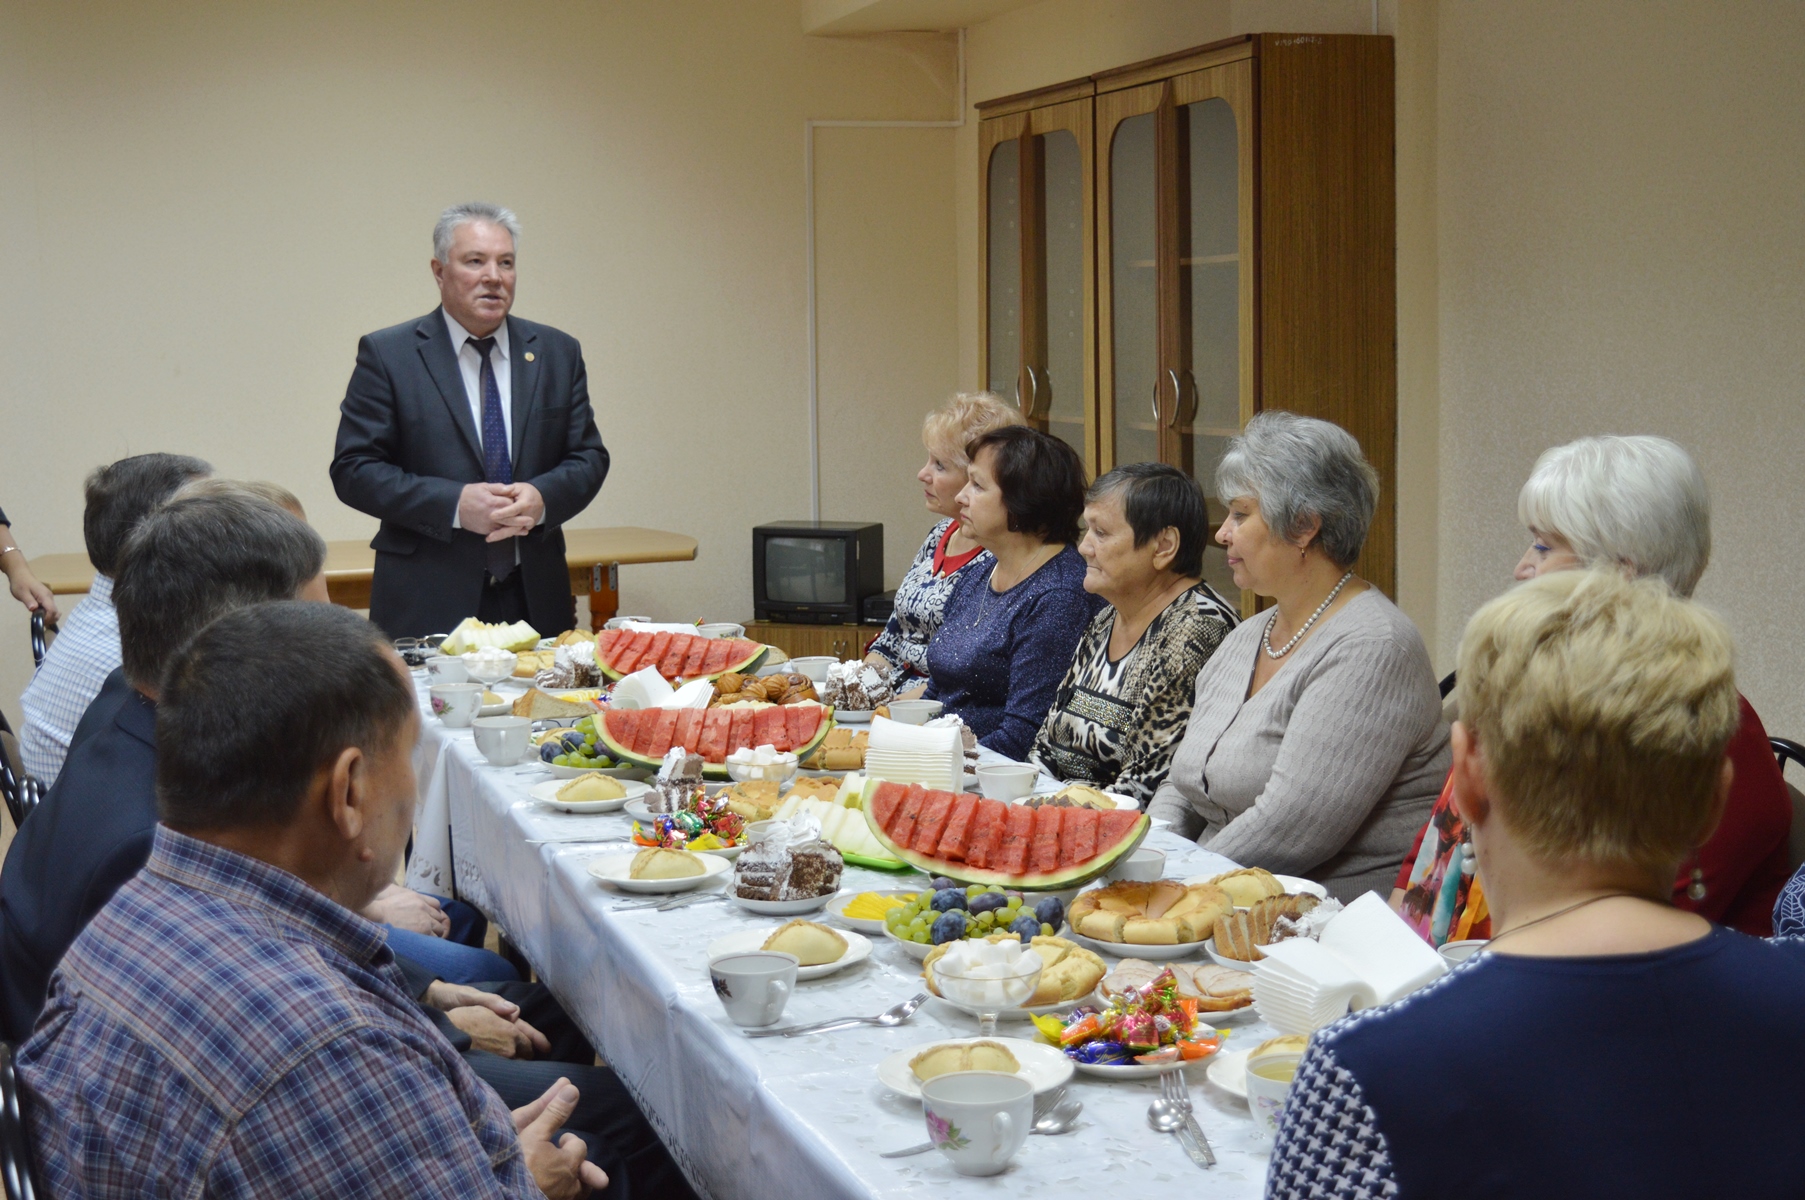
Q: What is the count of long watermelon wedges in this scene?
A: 3